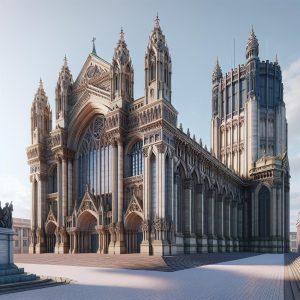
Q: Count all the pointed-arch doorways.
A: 3